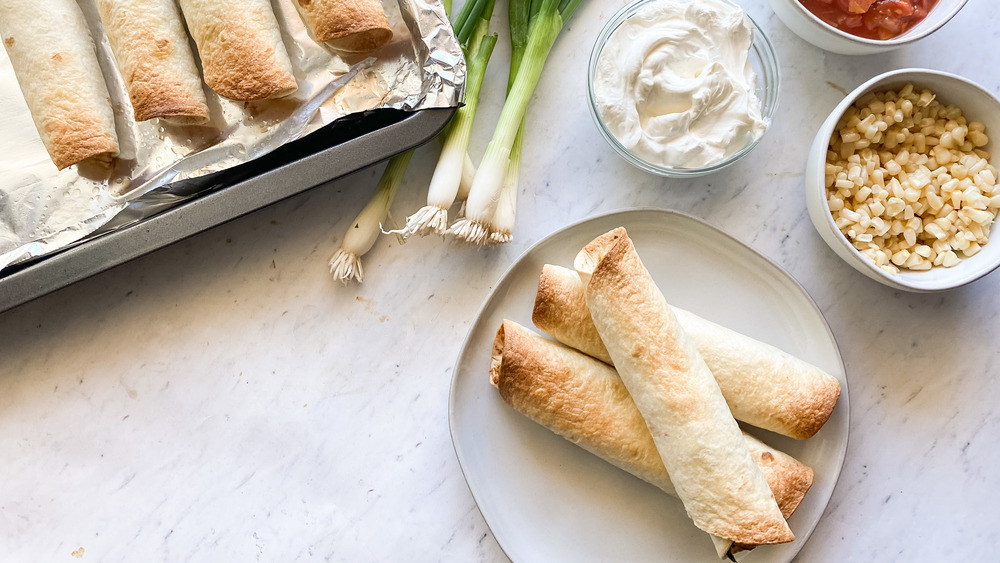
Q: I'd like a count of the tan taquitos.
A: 7